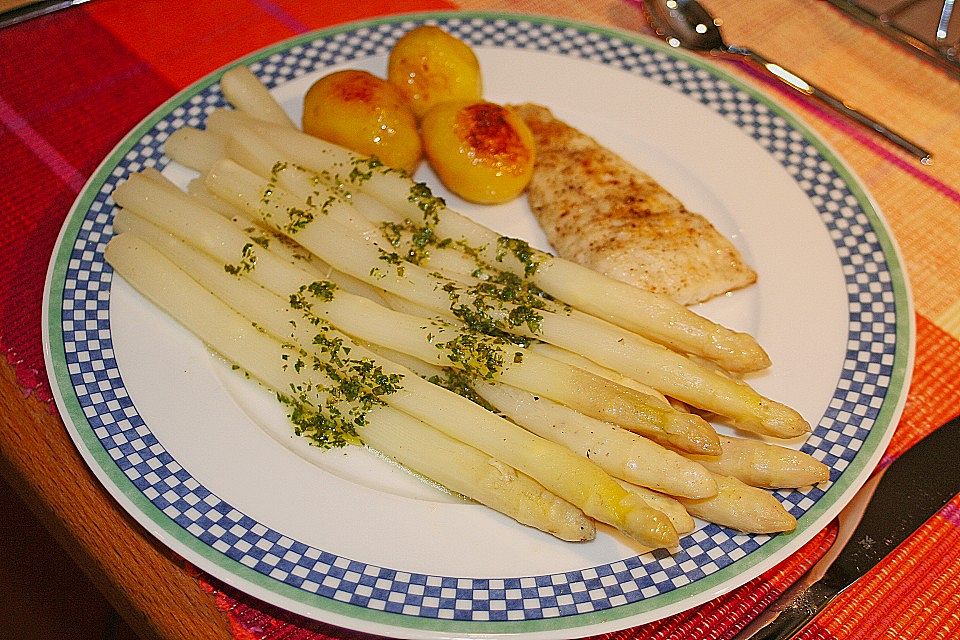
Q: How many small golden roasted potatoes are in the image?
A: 3